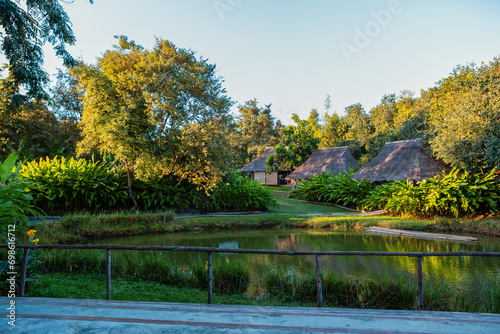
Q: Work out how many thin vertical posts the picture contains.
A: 5